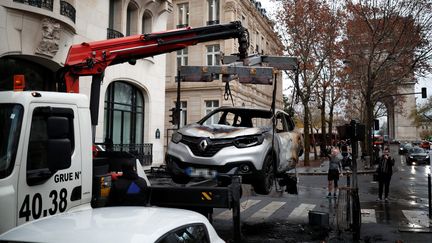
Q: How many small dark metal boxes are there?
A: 1